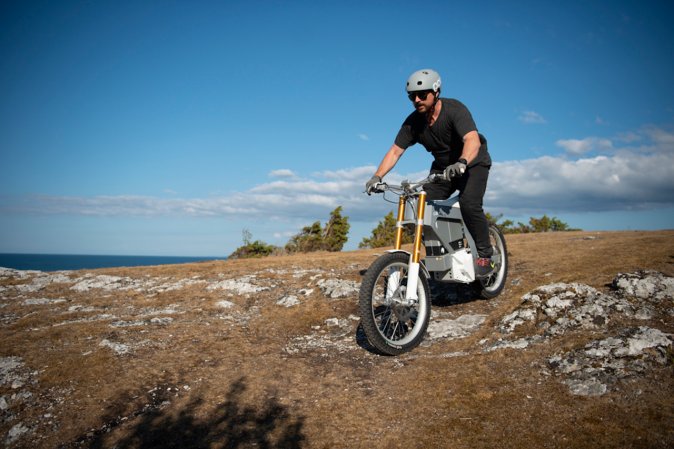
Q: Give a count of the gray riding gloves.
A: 2